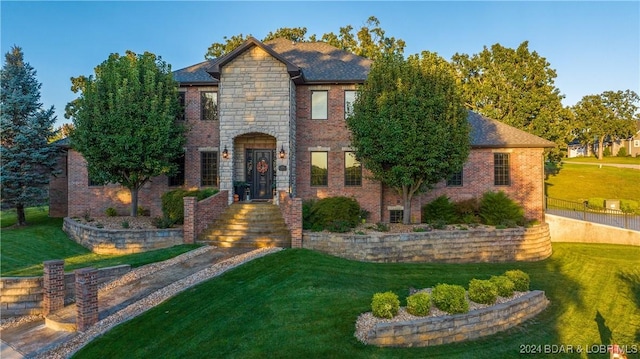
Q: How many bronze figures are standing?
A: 0